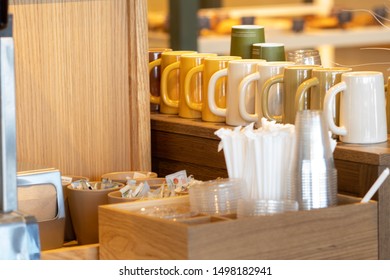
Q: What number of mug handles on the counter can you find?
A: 8